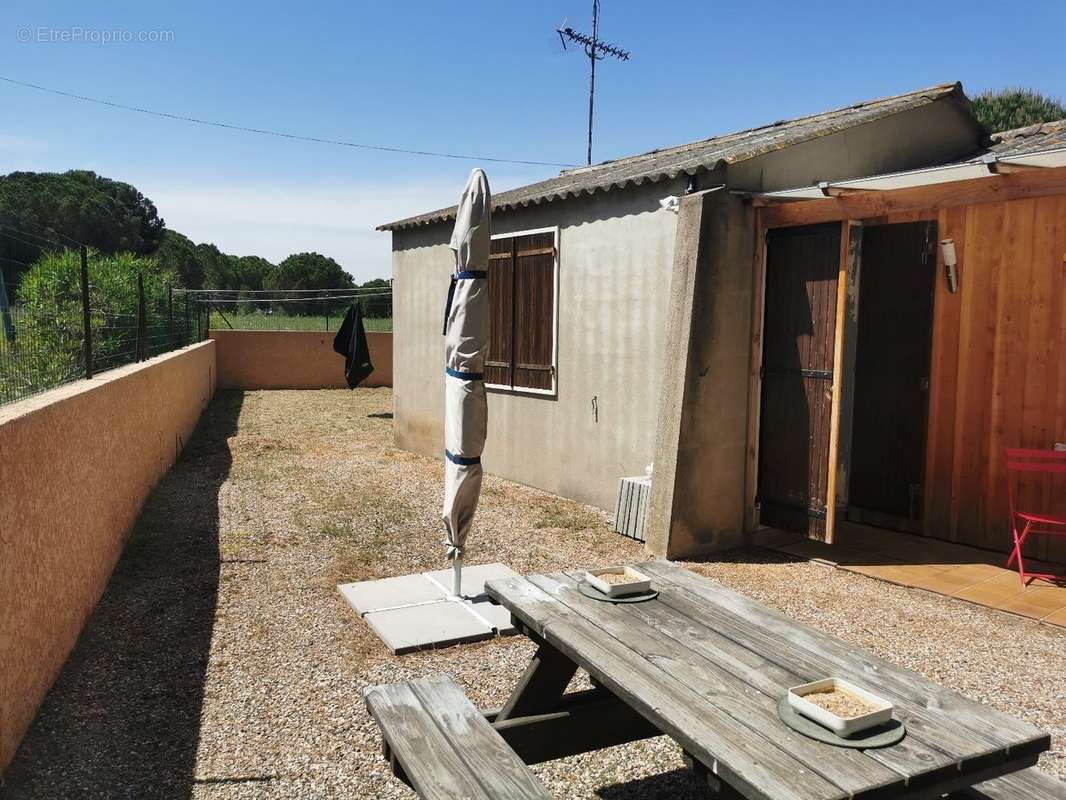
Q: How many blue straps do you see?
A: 3